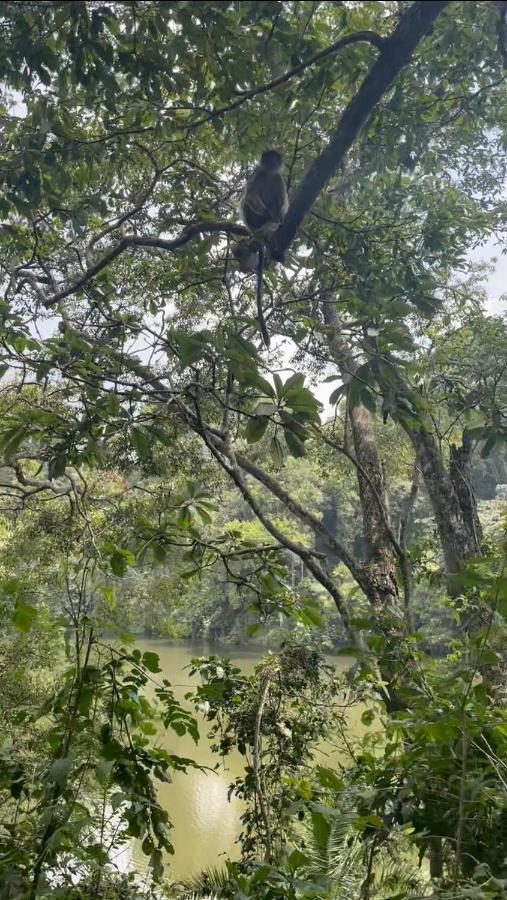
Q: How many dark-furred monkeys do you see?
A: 1